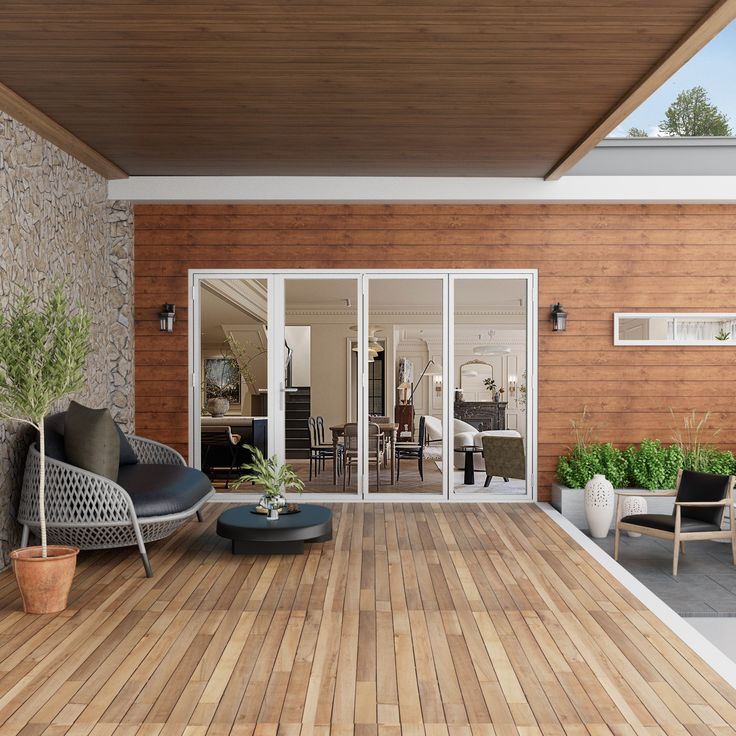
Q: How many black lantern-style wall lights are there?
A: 2